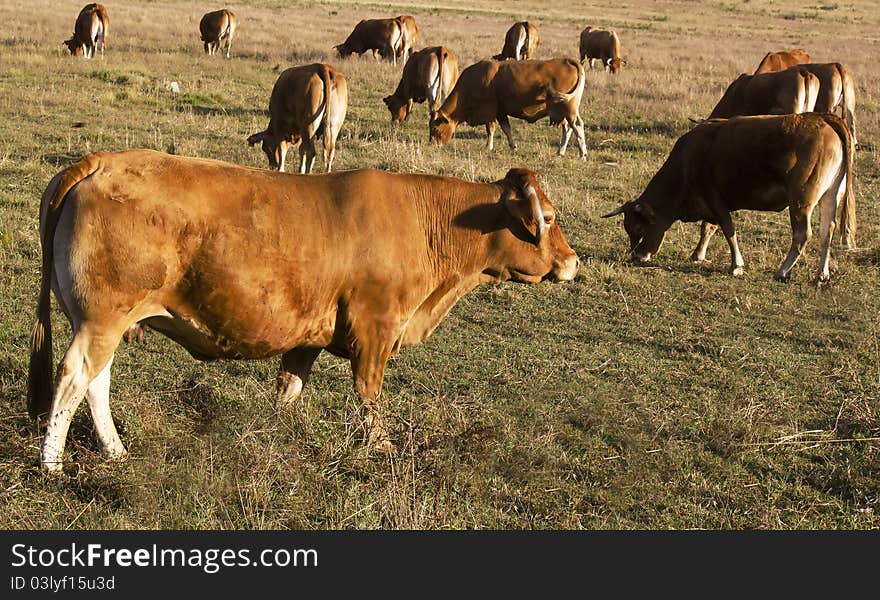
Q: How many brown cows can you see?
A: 14